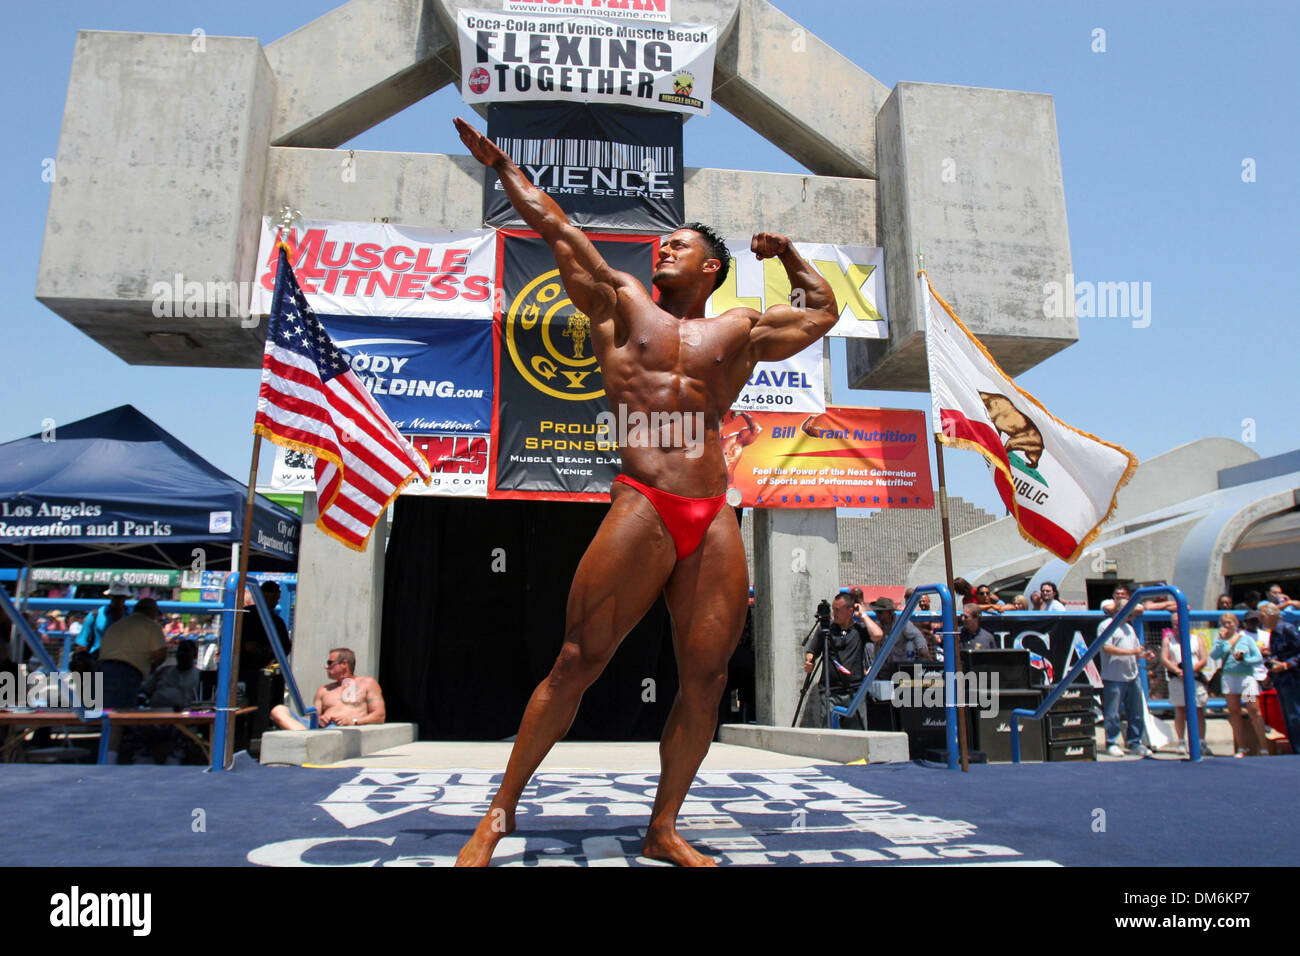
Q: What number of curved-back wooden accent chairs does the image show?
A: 0